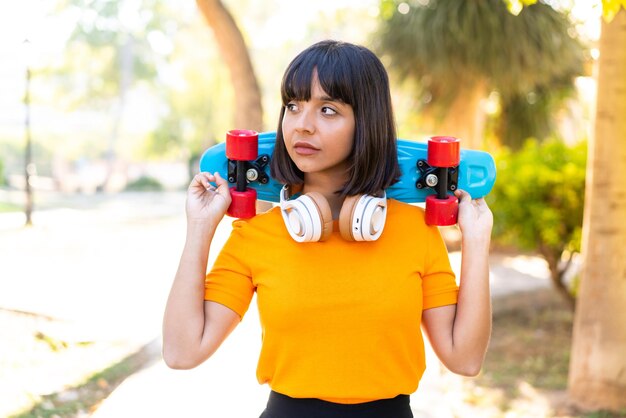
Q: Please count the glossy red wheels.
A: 4